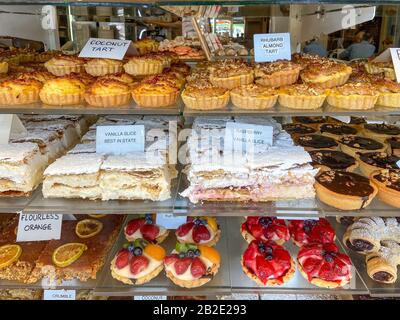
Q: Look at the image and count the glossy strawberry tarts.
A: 4